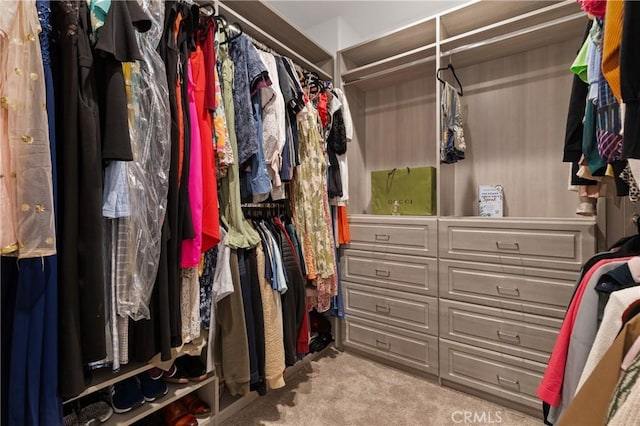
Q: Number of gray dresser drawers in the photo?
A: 8